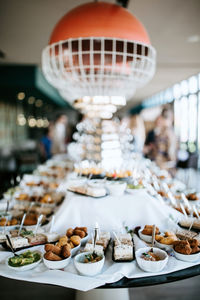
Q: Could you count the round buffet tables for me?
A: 1